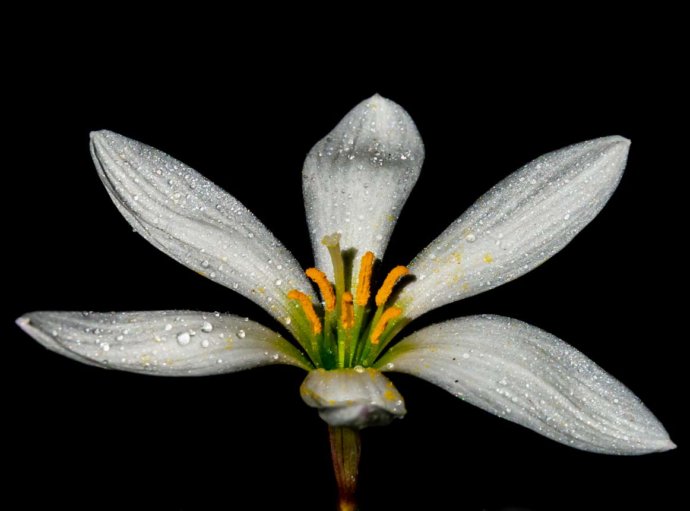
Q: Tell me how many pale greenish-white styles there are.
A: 1